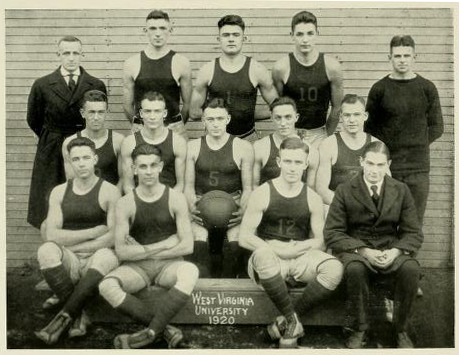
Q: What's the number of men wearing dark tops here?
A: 14